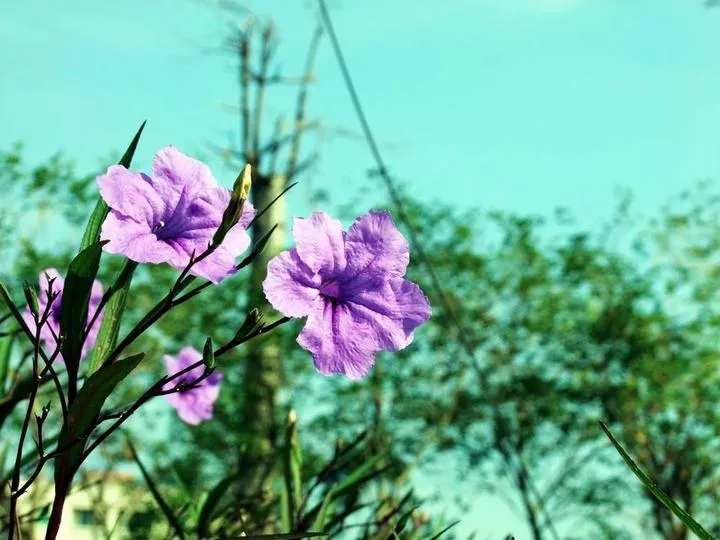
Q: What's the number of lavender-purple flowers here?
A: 4